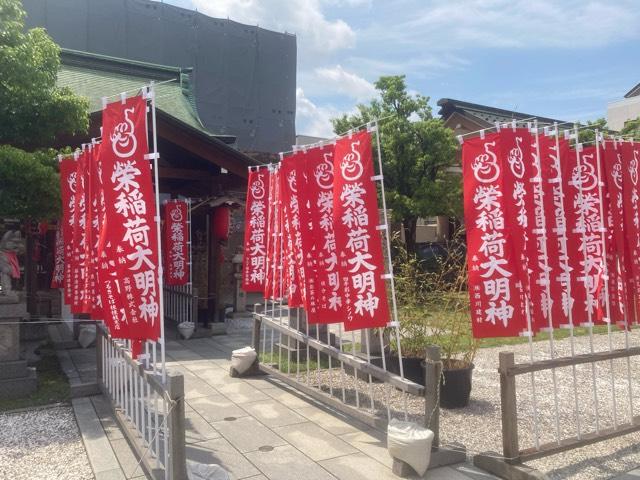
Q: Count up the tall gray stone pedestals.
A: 1